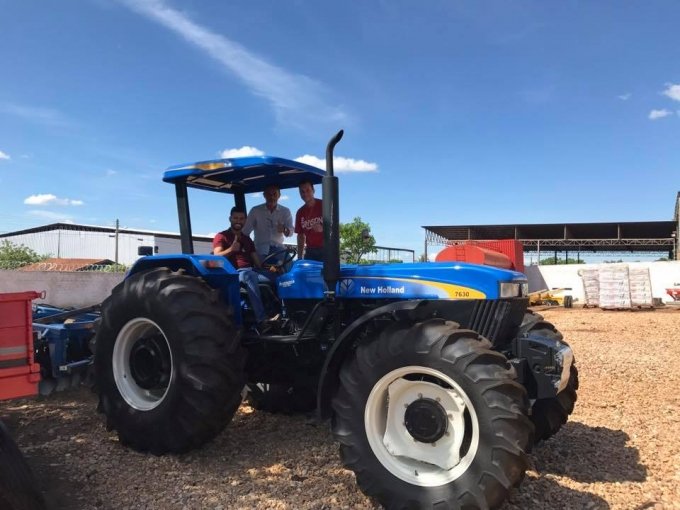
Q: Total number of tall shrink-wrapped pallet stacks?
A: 3